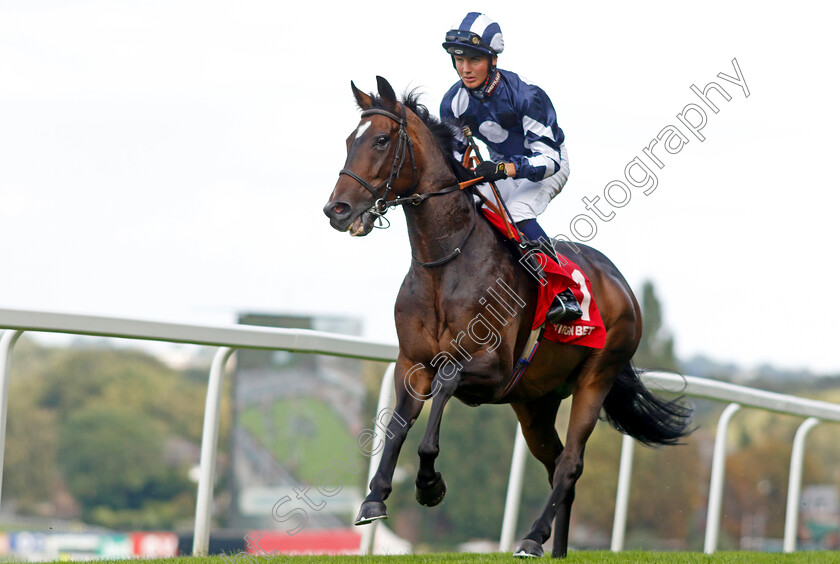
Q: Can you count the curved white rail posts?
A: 7